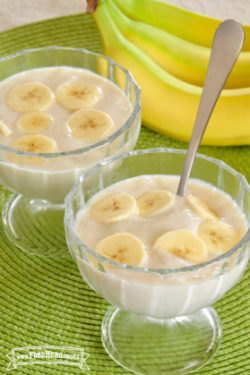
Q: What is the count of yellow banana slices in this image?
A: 12